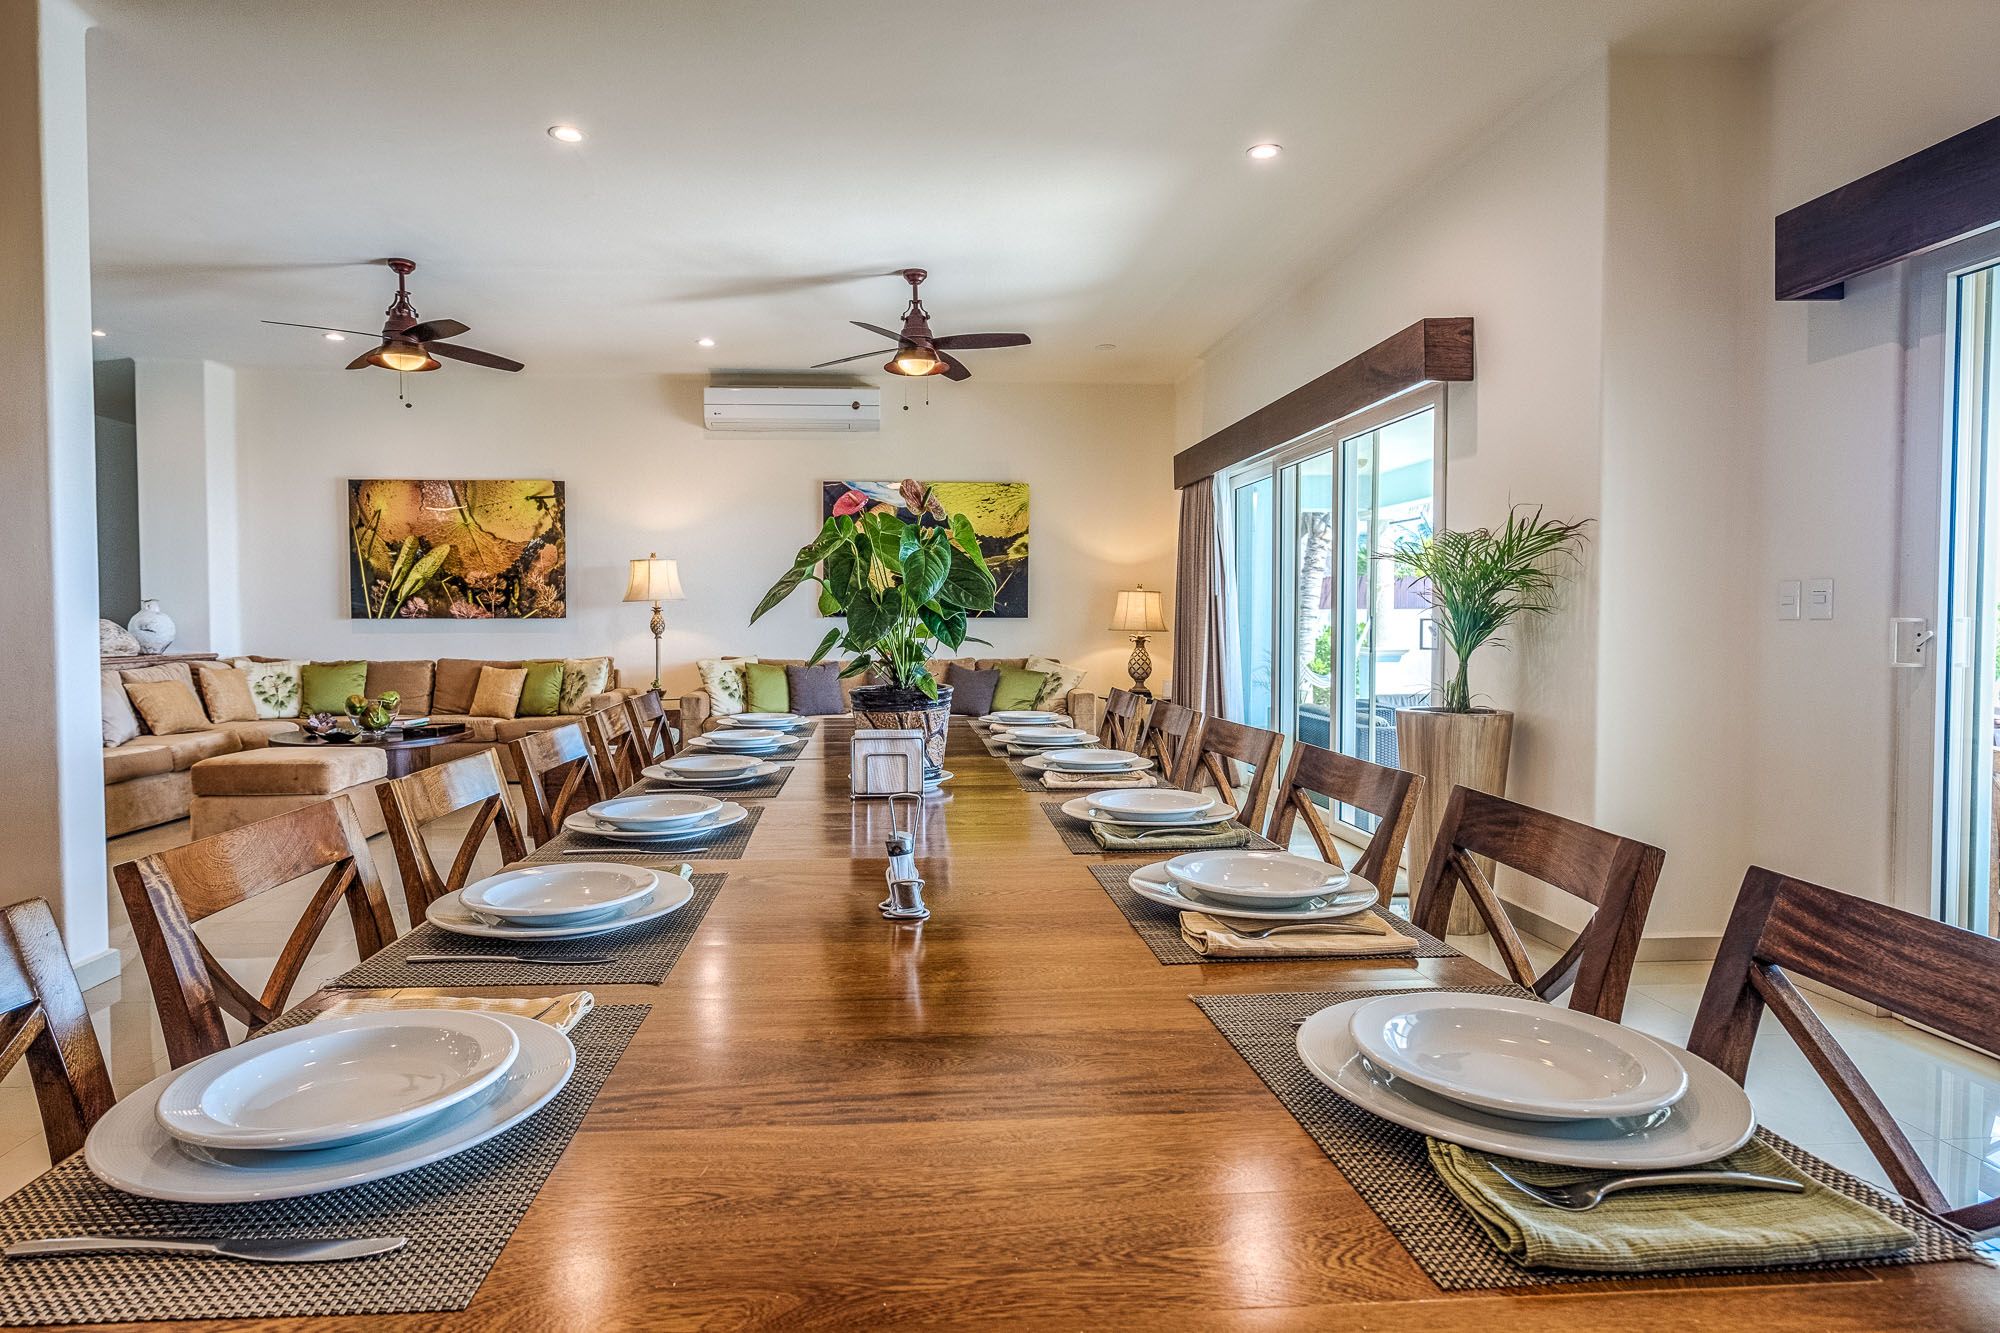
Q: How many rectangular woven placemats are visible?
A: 12